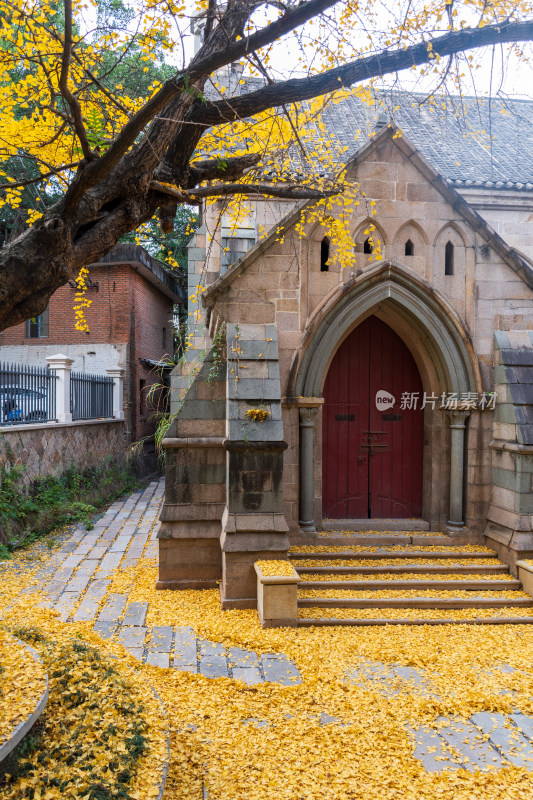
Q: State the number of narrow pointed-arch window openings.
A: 4